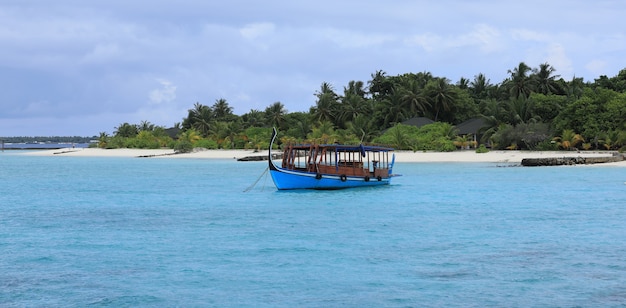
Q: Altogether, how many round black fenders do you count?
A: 4